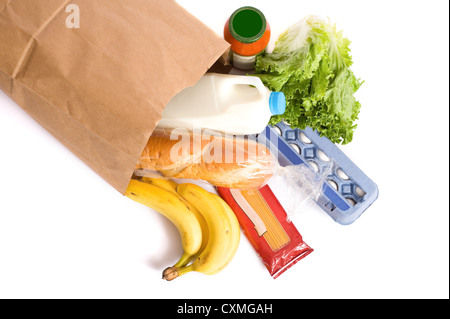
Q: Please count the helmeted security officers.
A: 0